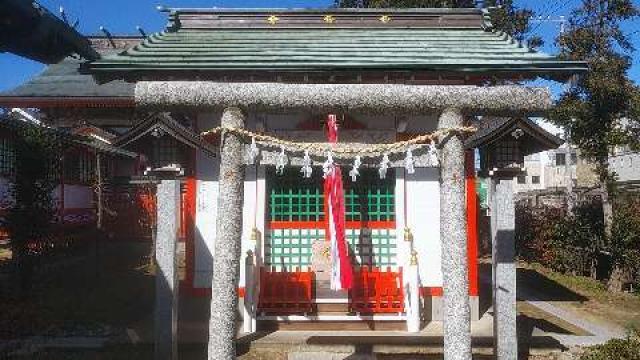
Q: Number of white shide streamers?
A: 8